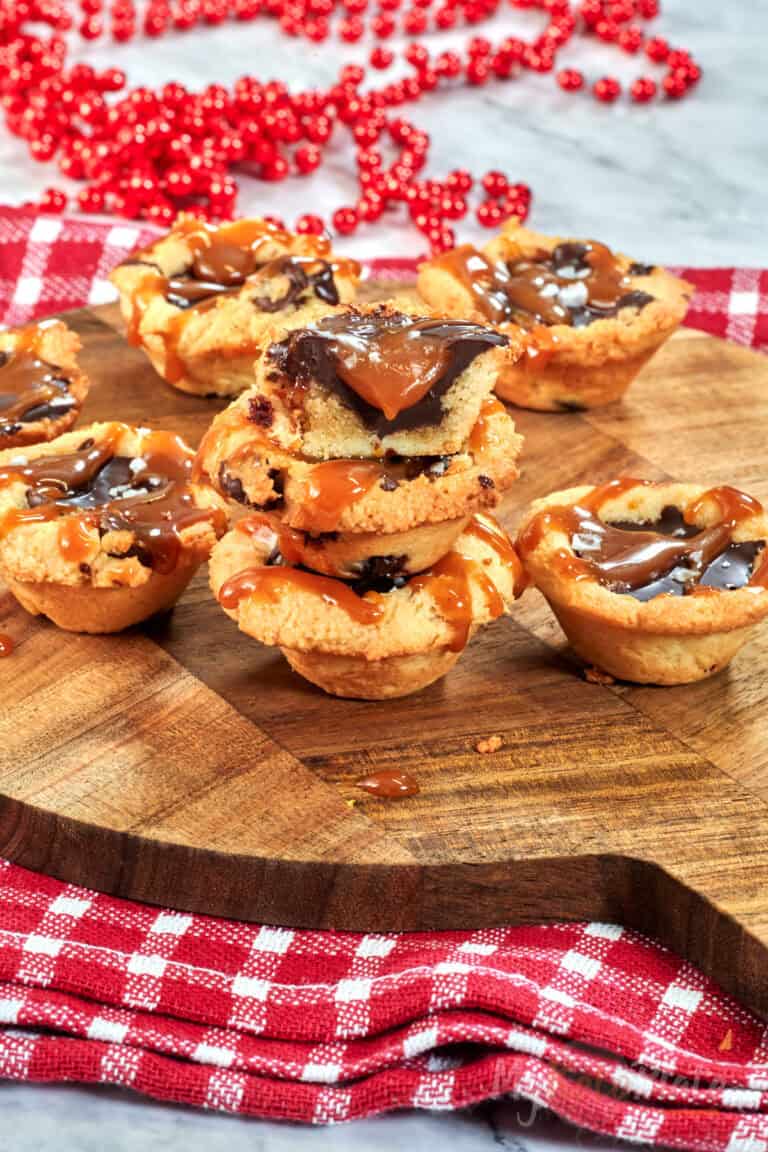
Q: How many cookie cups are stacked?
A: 3